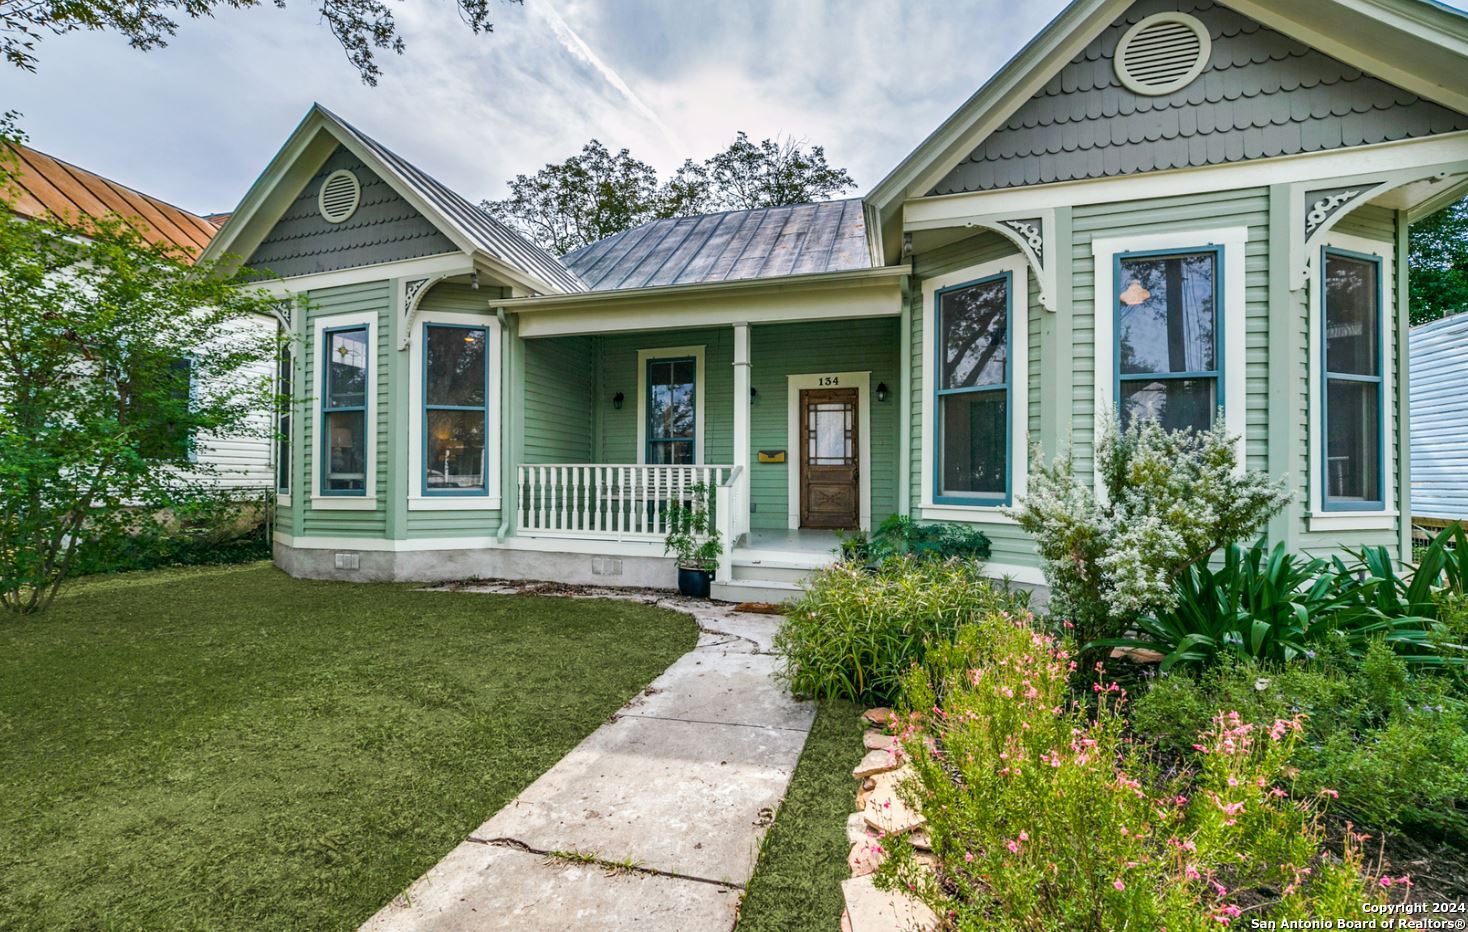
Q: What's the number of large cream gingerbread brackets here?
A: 4